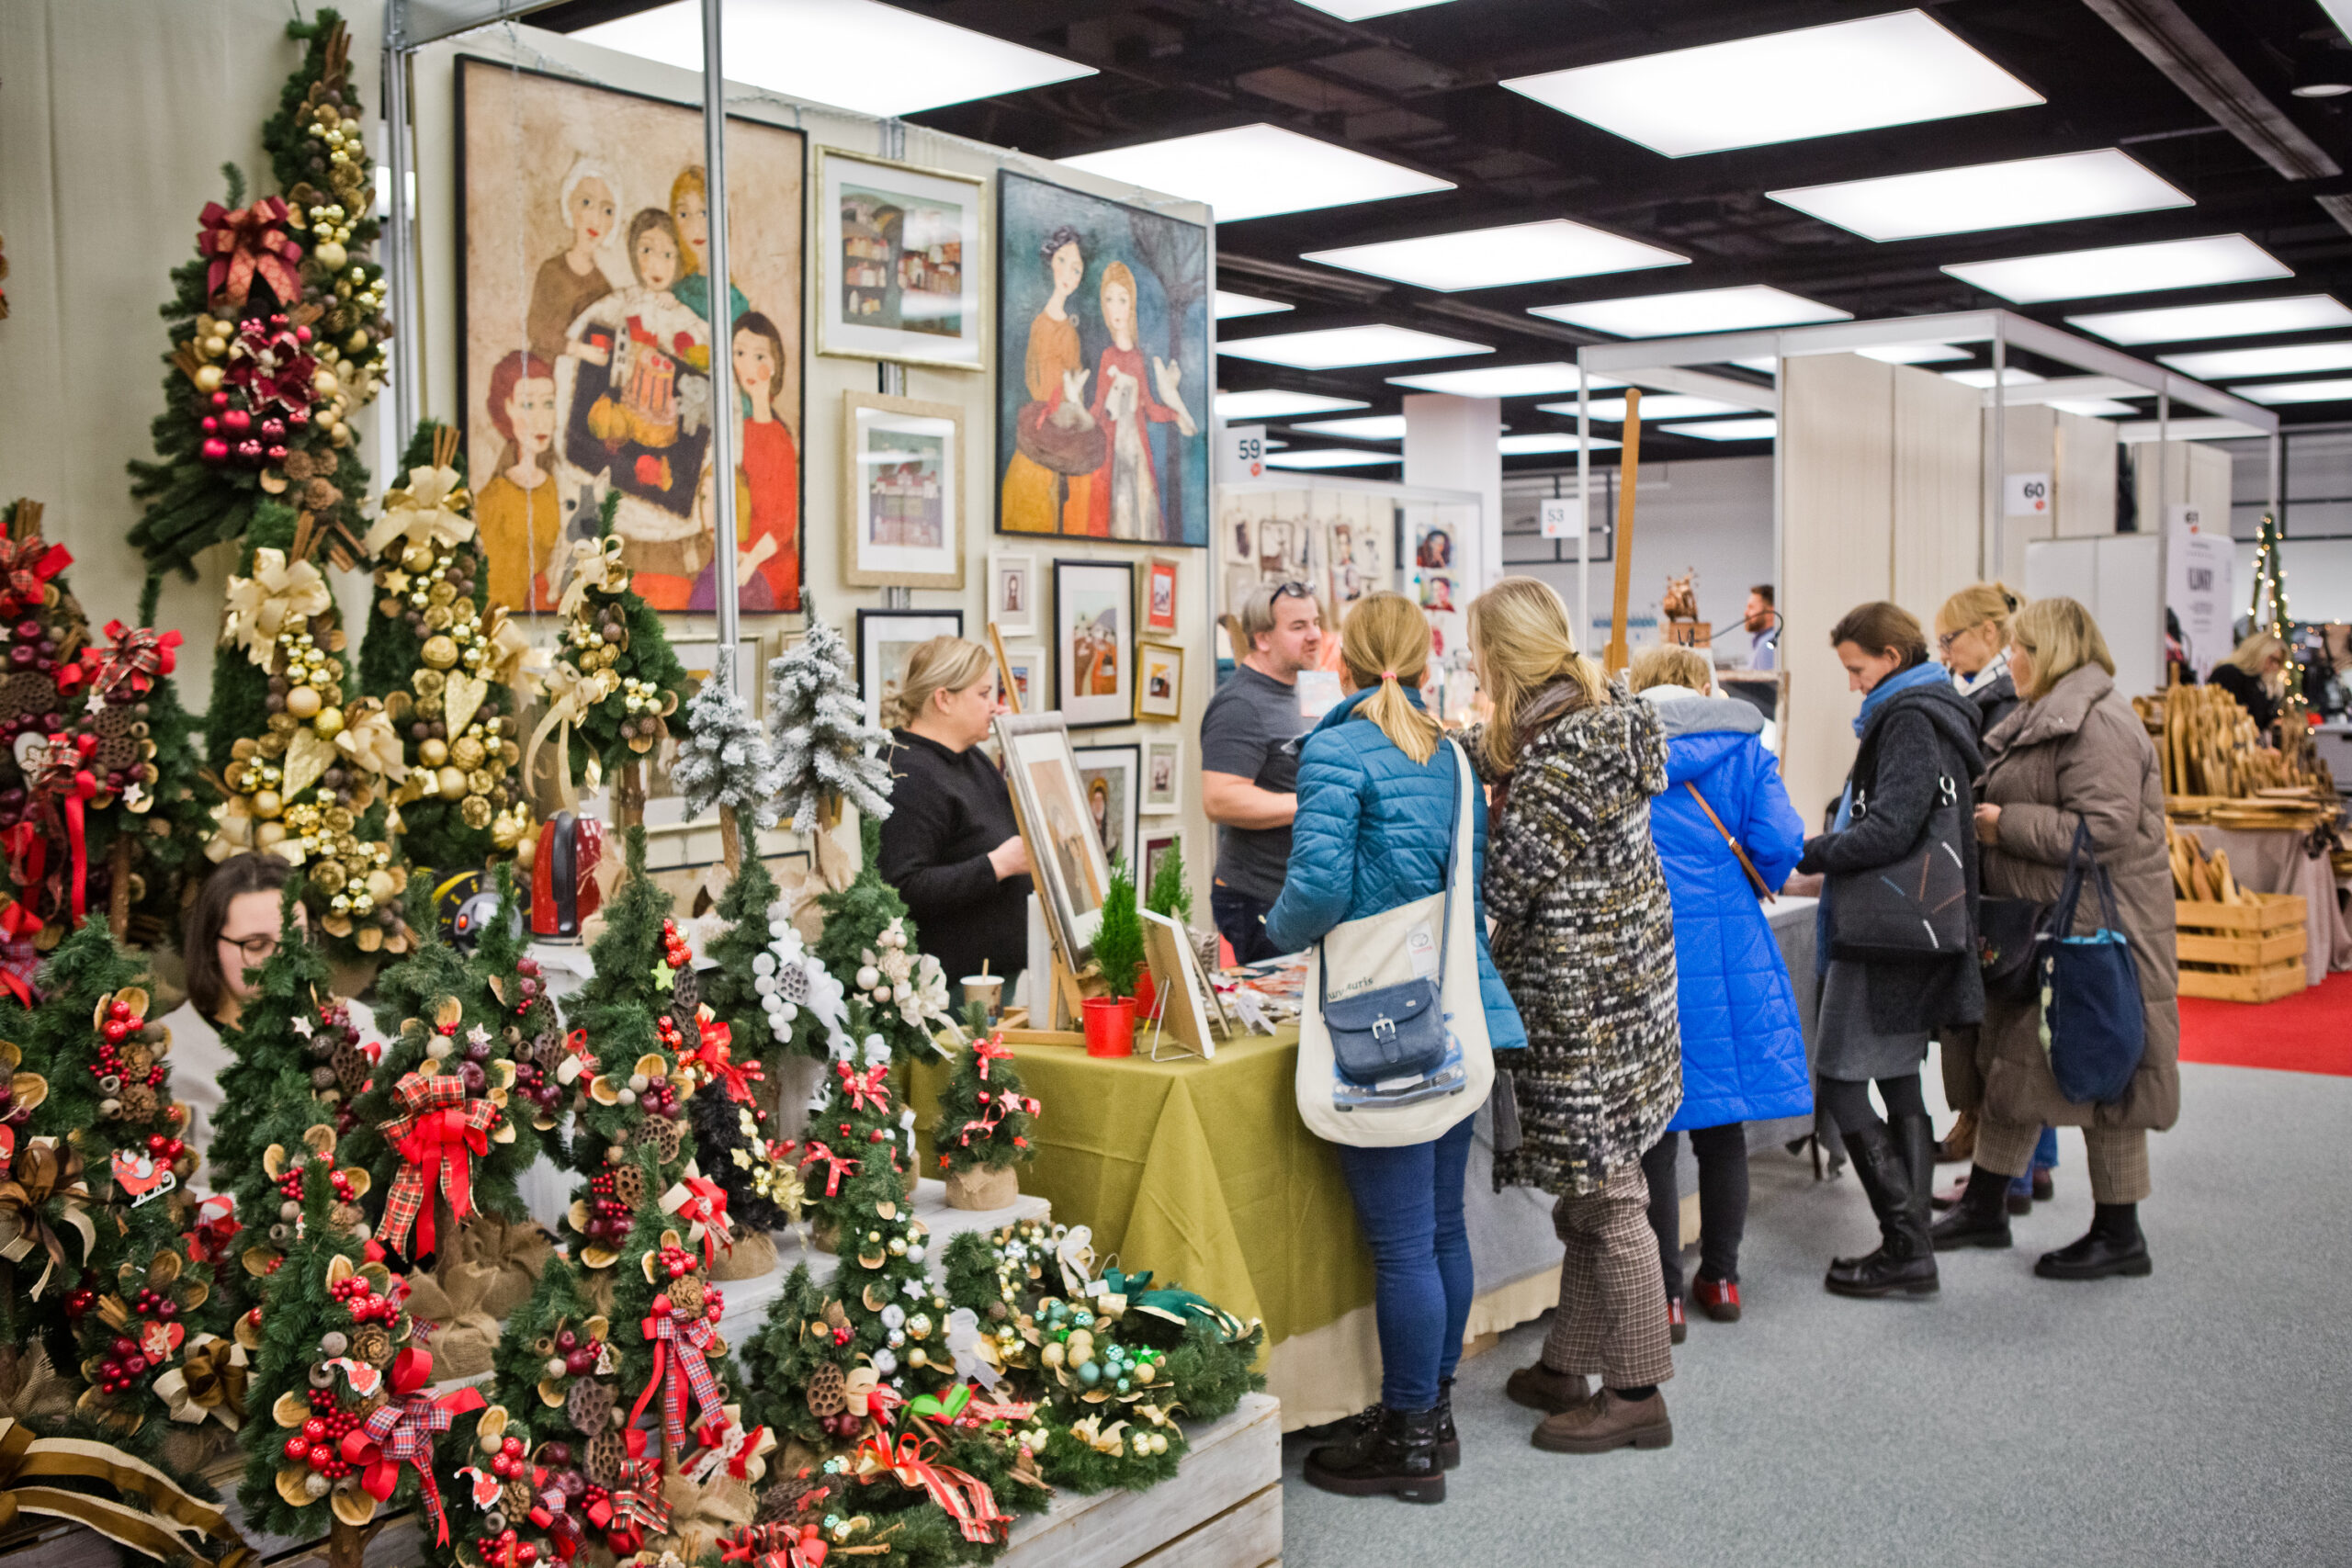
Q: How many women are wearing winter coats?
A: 6